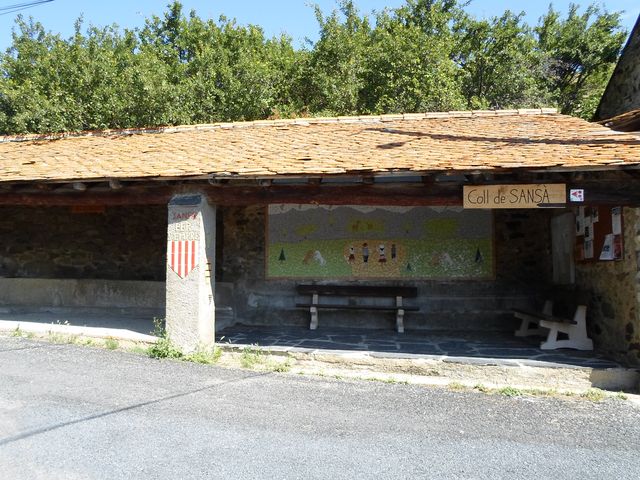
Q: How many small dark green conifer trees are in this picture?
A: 3